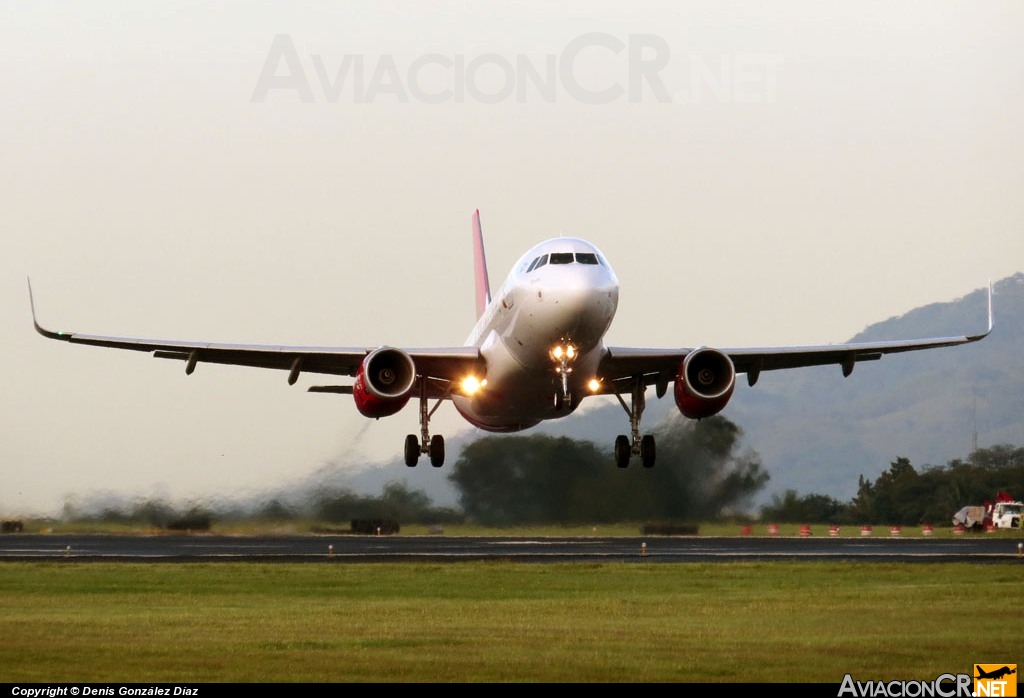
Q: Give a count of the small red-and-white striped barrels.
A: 9